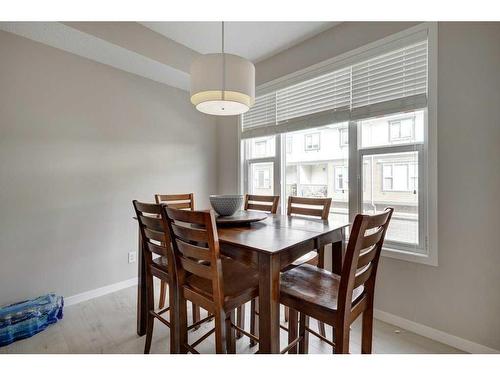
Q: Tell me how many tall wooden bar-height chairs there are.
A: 6